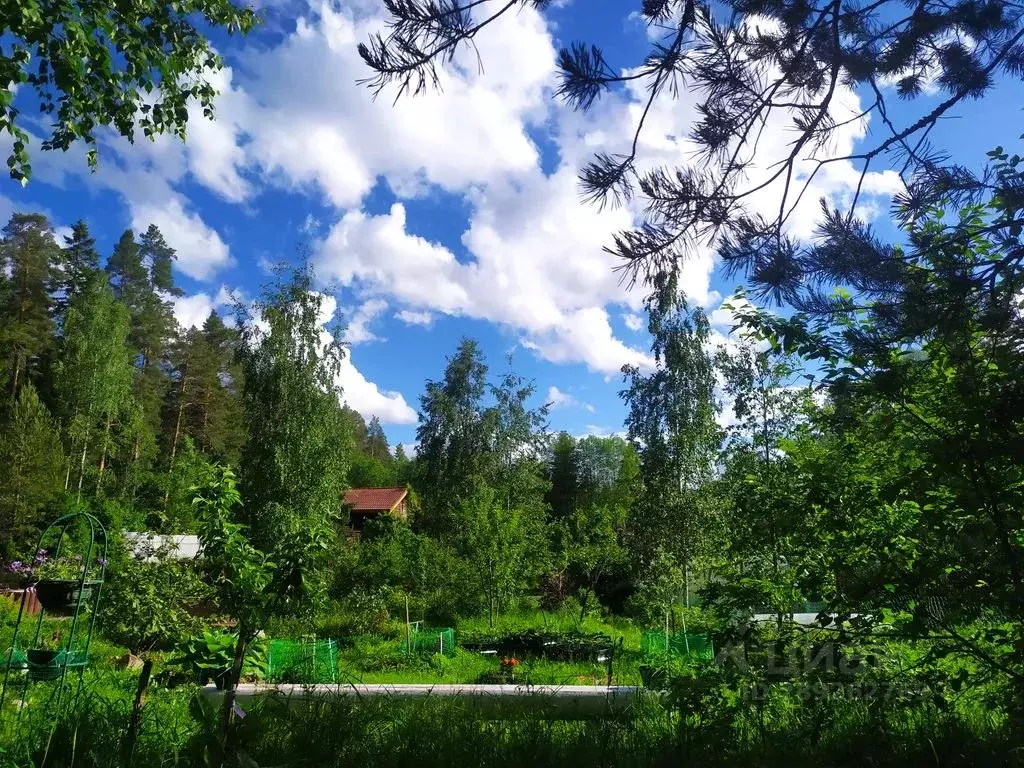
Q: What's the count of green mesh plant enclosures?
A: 3